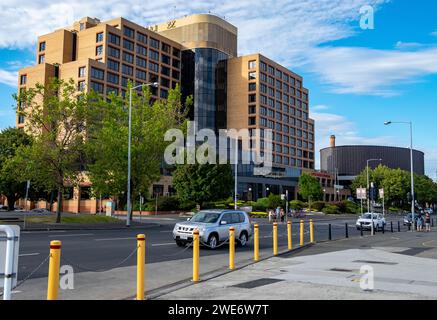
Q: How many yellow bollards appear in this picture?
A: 9